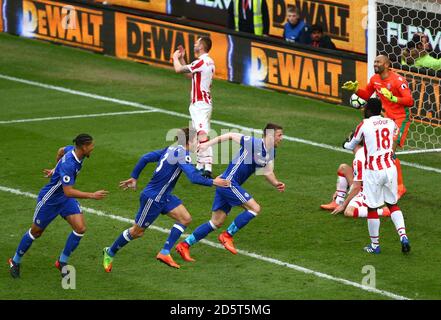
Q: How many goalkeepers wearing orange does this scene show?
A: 1